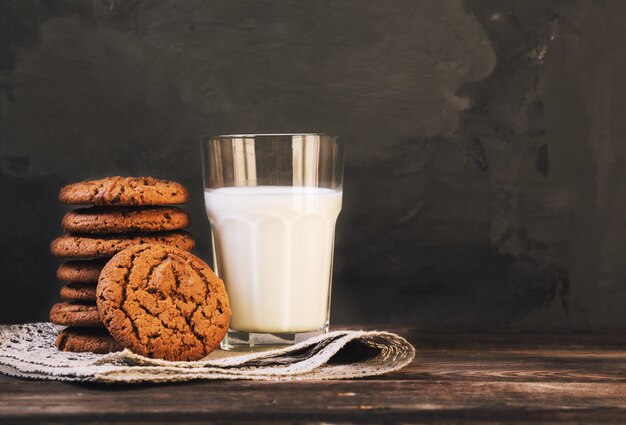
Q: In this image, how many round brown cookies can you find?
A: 8